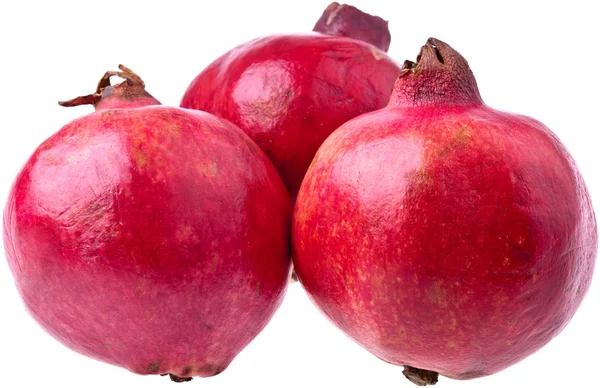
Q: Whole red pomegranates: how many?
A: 3